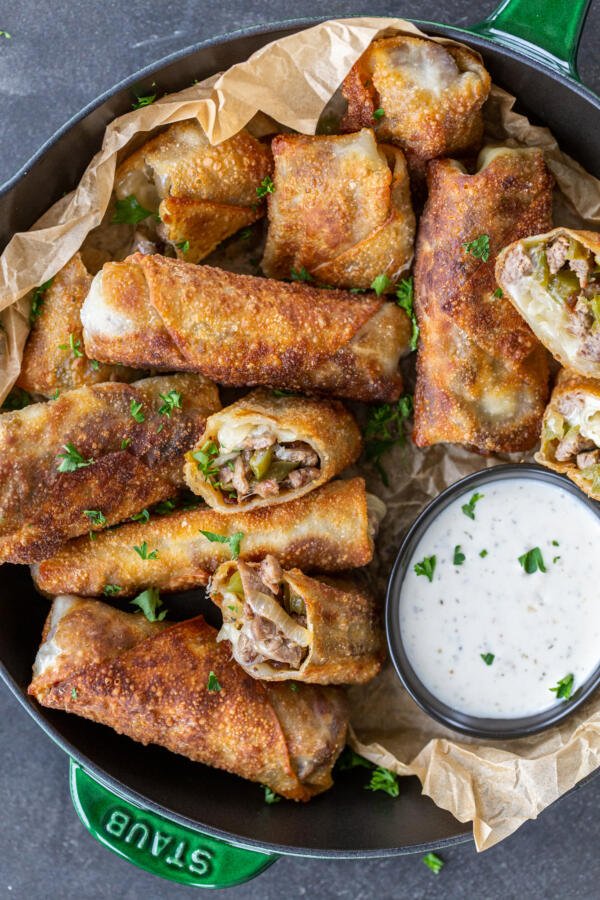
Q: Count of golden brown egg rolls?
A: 13